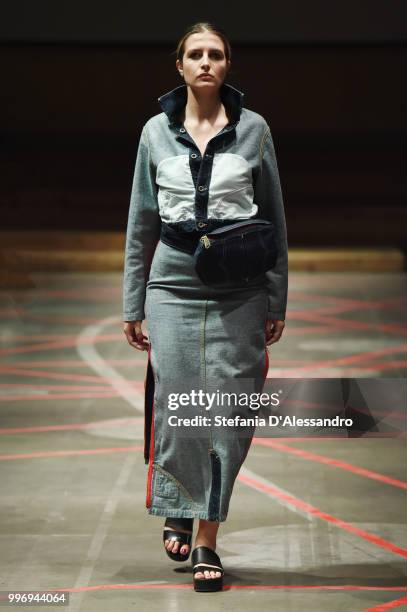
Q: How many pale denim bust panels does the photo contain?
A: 2